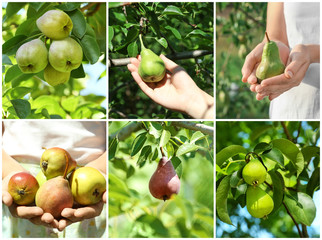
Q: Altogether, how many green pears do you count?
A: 8